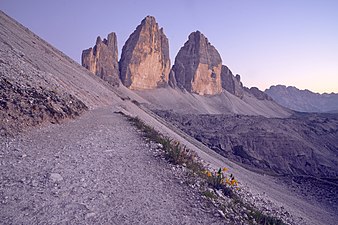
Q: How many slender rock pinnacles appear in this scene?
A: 3